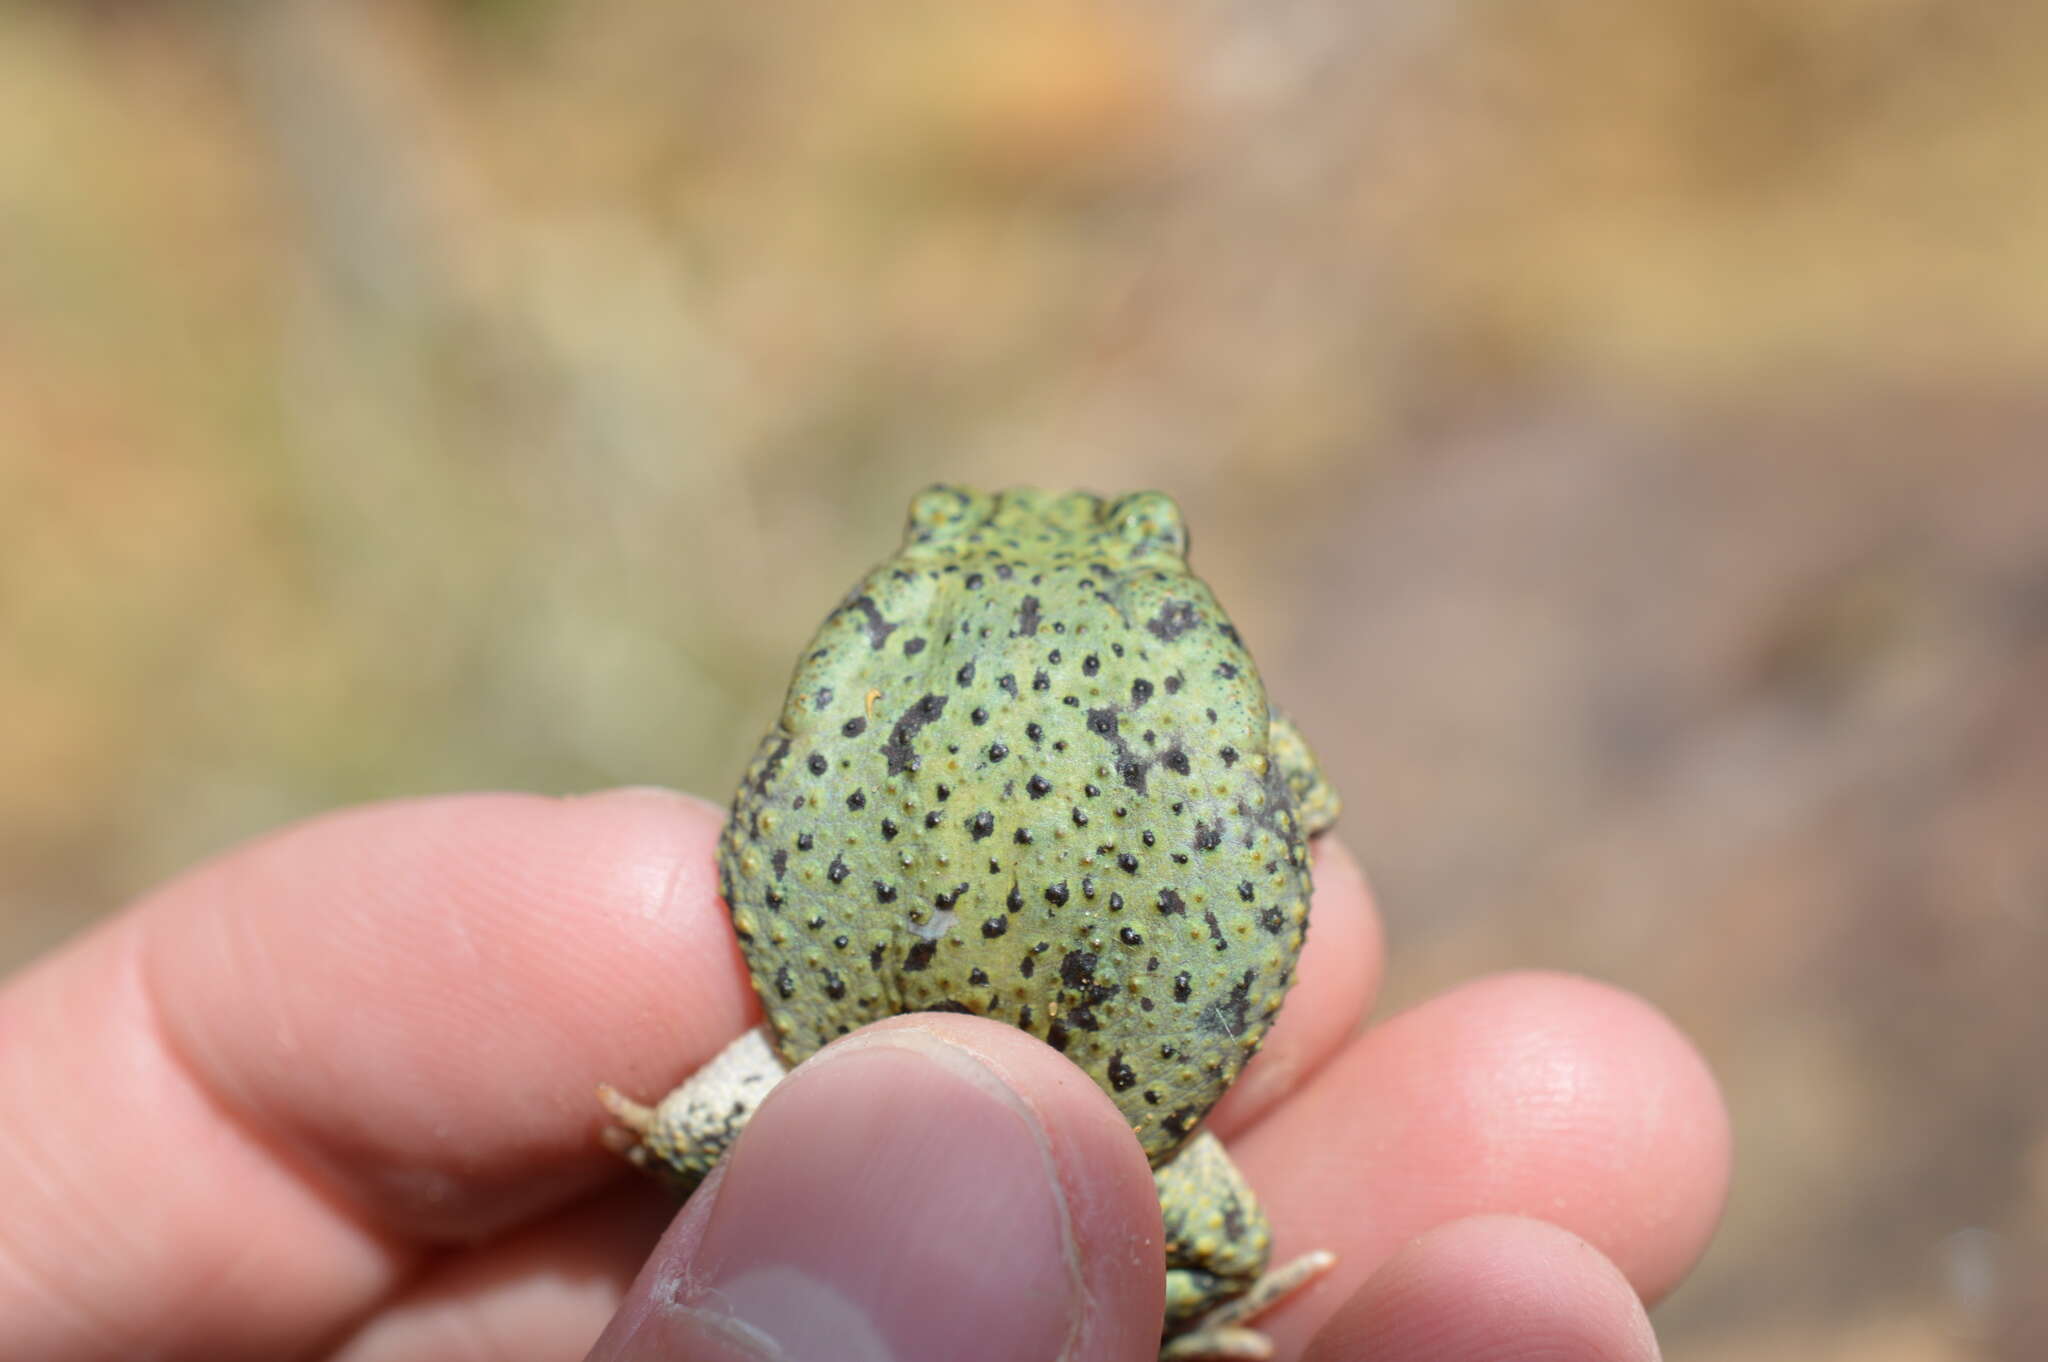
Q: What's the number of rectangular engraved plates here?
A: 0